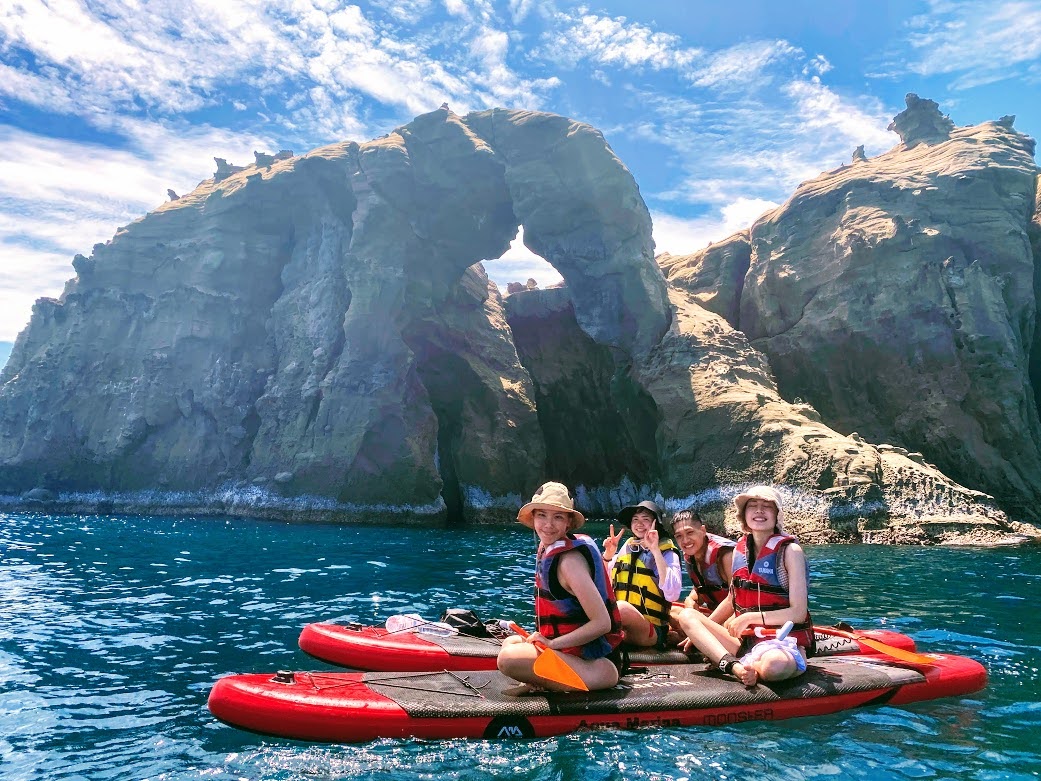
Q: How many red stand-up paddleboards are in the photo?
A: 2